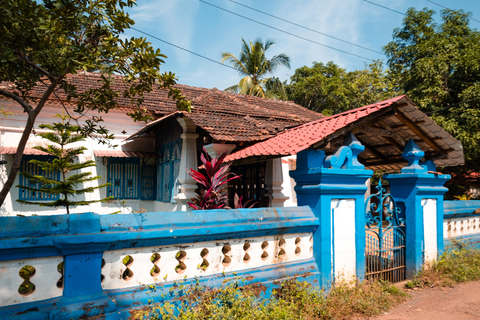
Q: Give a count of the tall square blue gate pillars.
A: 2